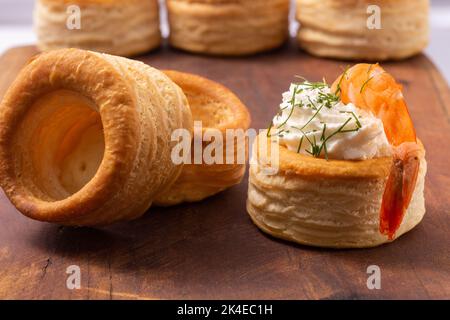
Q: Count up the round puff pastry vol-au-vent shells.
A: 6